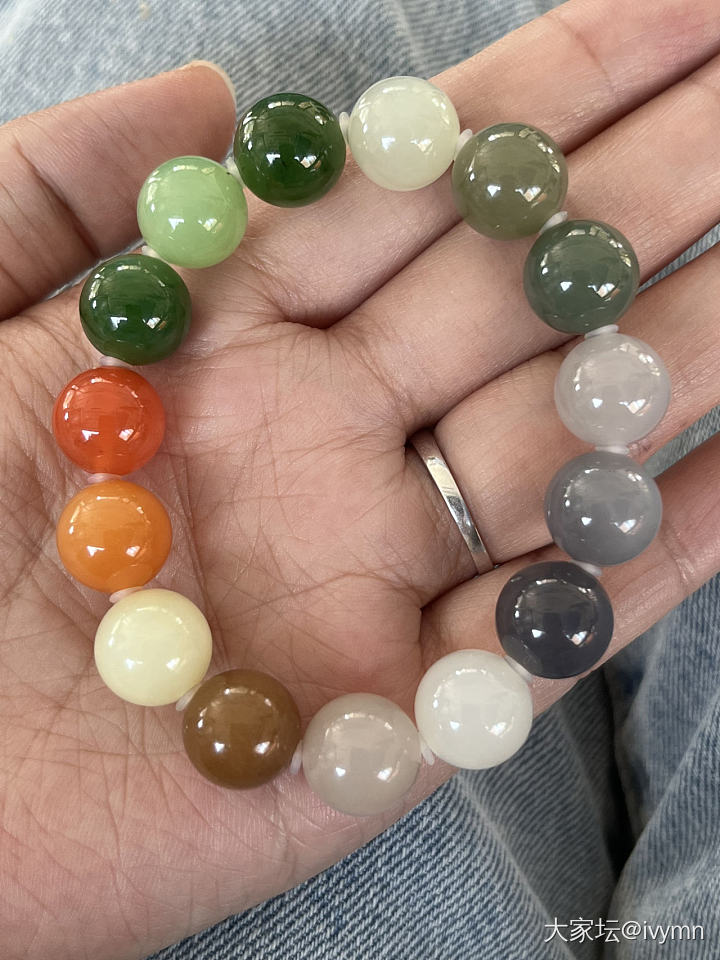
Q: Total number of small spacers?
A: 15